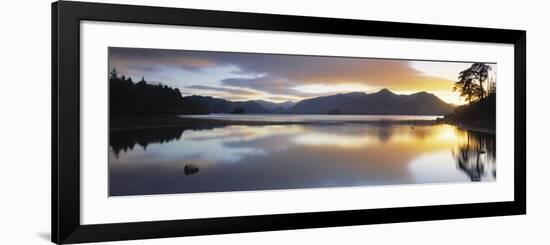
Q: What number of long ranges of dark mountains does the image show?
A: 1